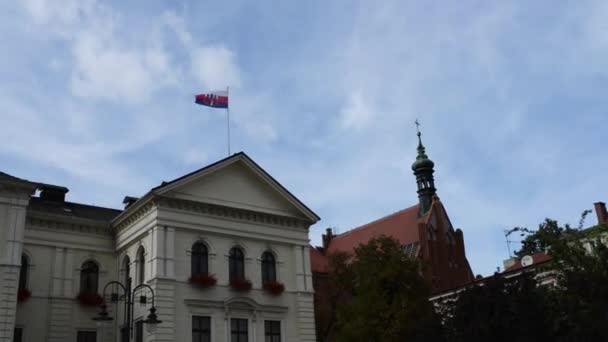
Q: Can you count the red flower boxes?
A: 5